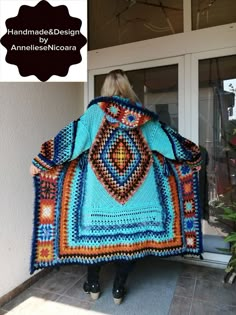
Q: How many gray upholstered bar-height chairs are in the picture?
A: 0